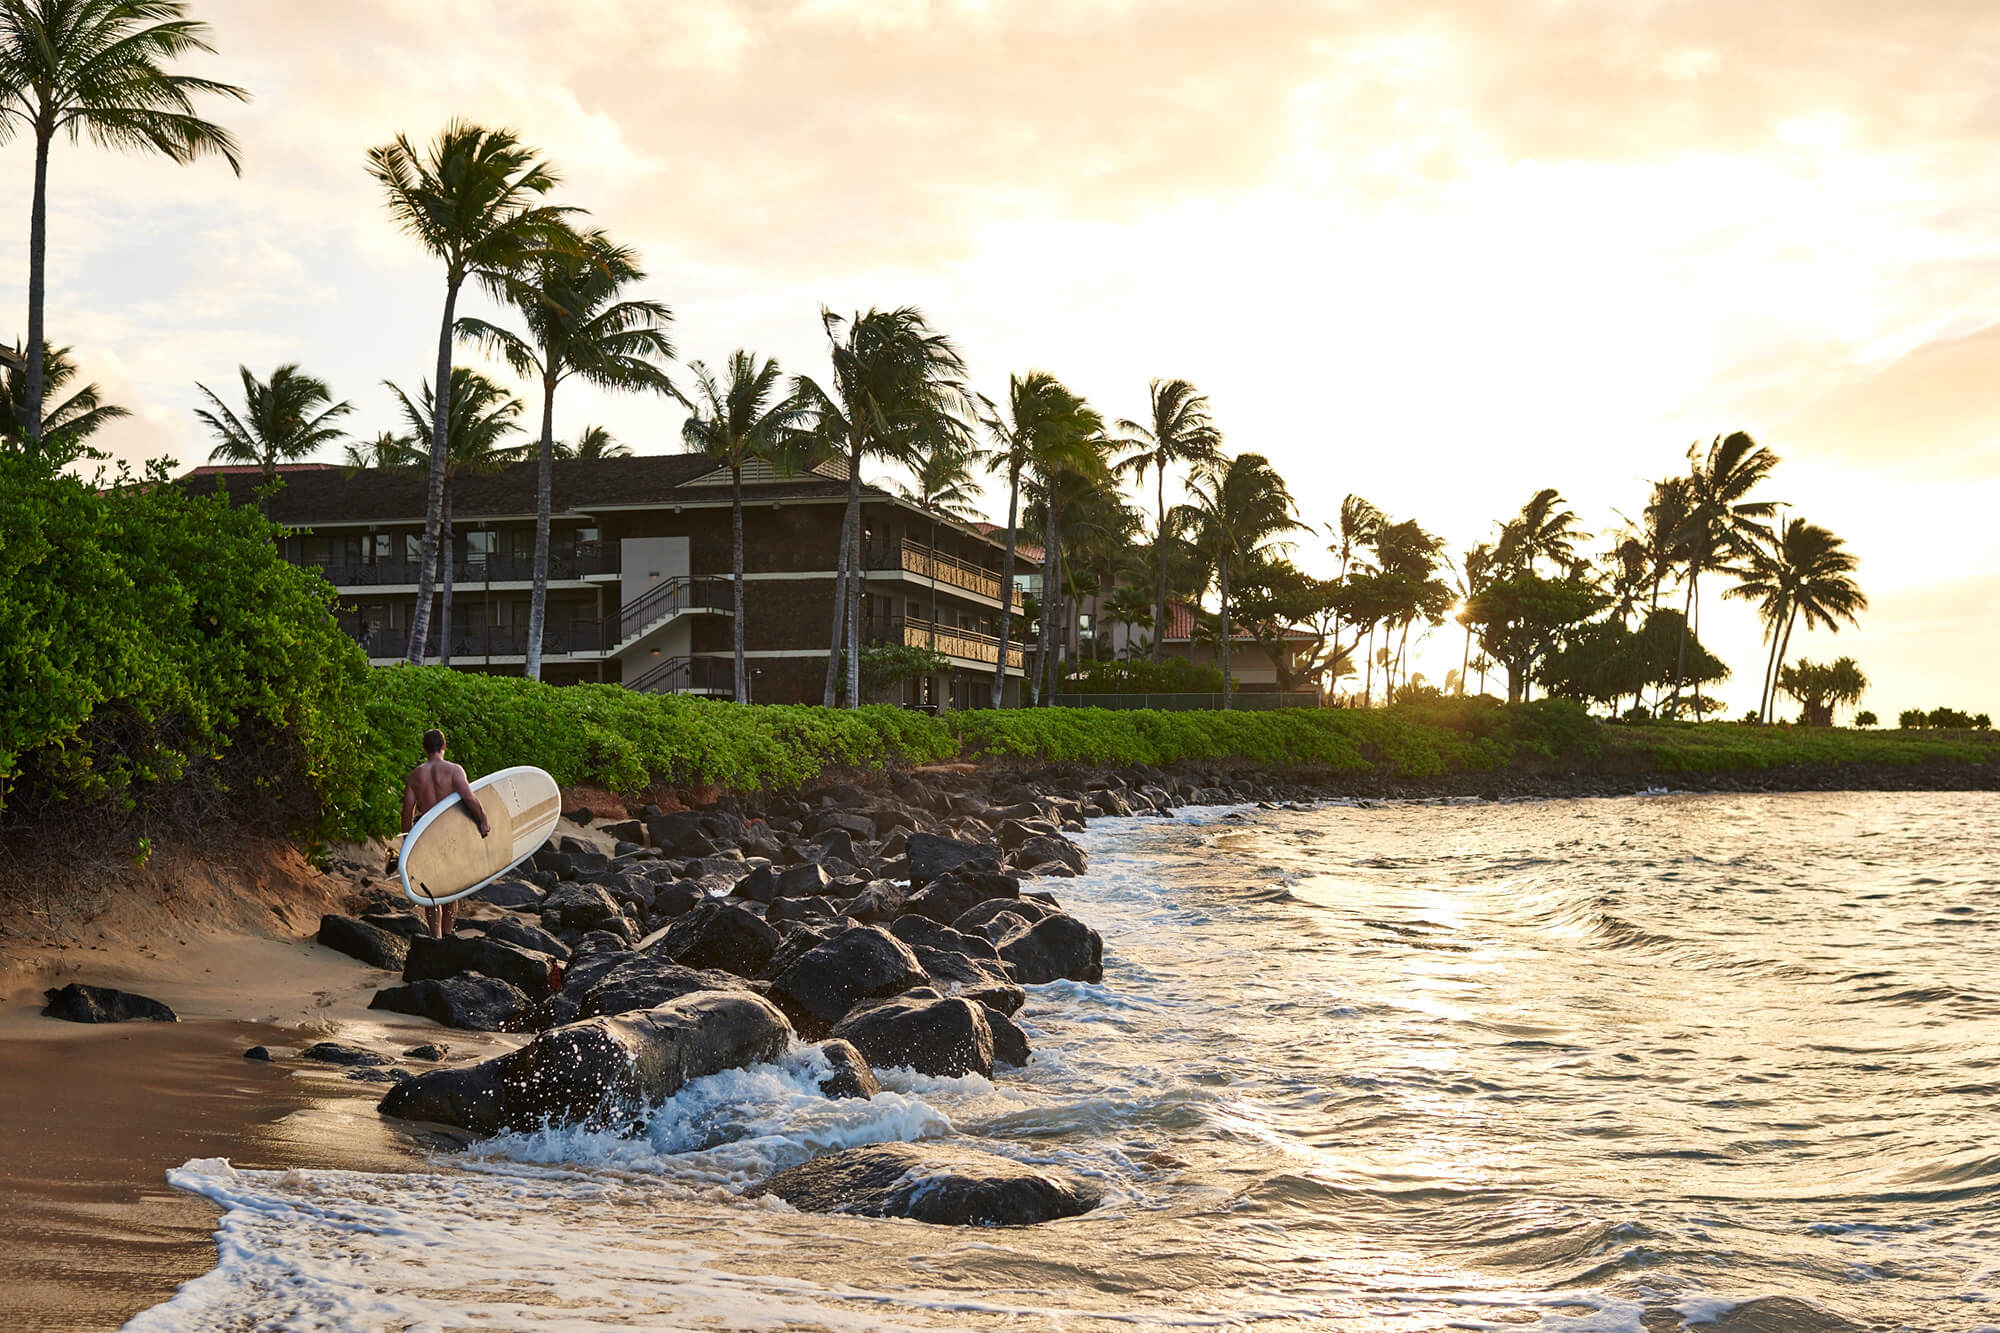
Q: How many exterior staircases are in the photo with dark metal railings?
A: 2